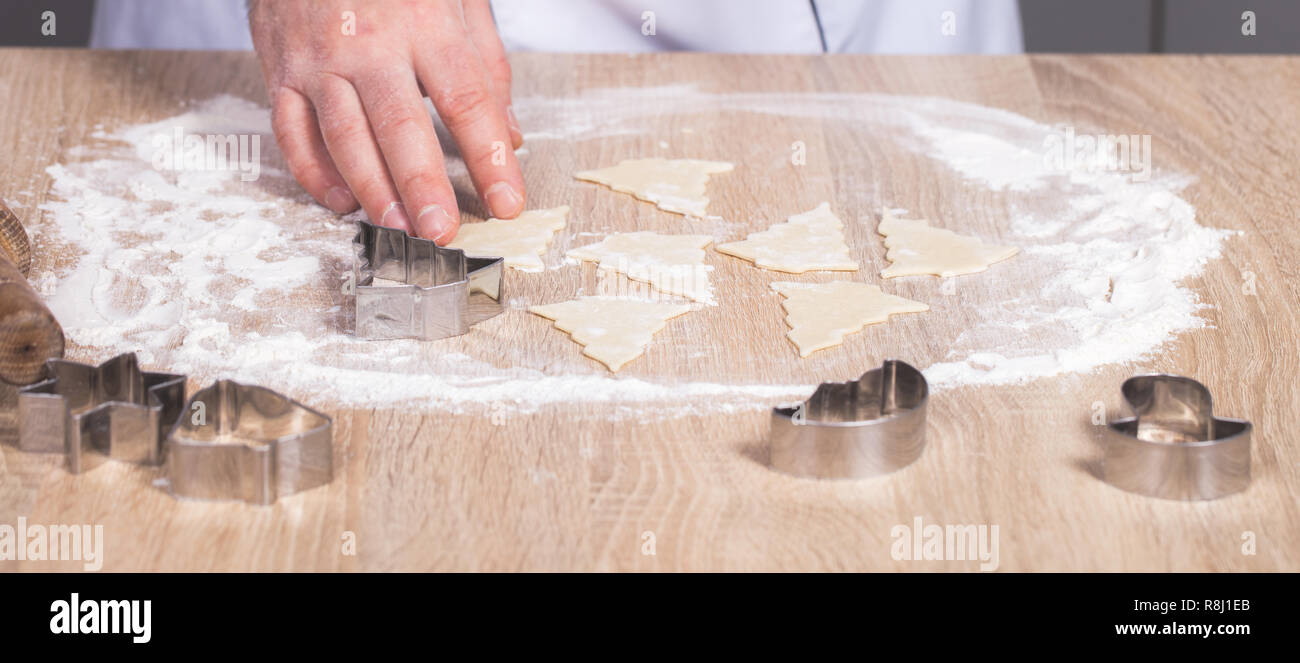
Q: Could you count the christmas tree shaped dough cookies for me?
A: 7